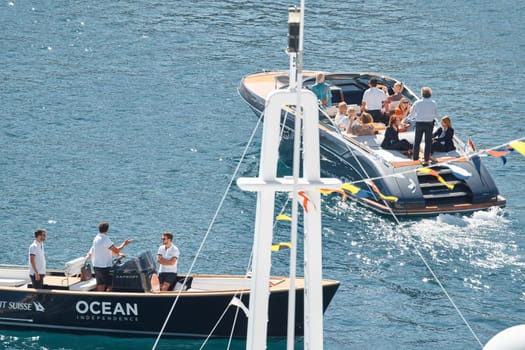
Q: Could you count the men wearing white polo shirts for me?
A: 3